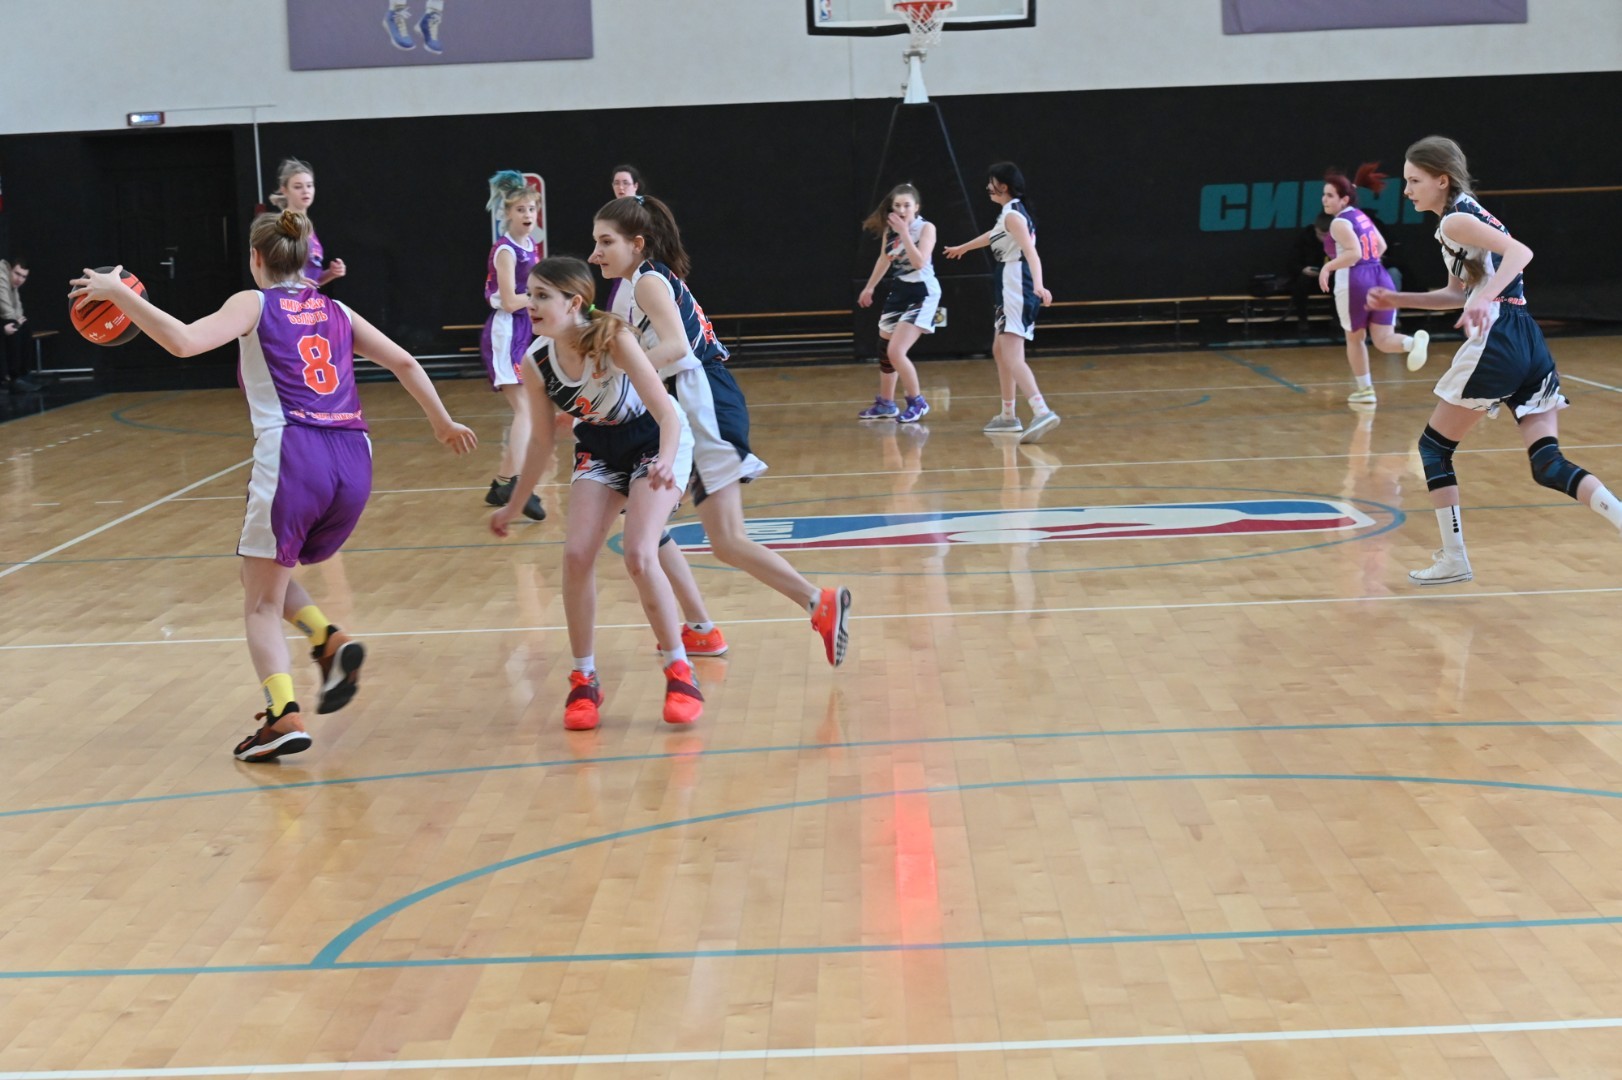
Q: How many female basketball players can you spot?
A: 10